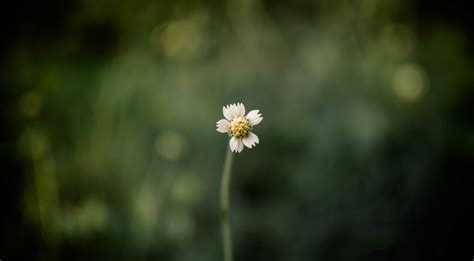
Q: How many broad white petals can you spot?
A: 5